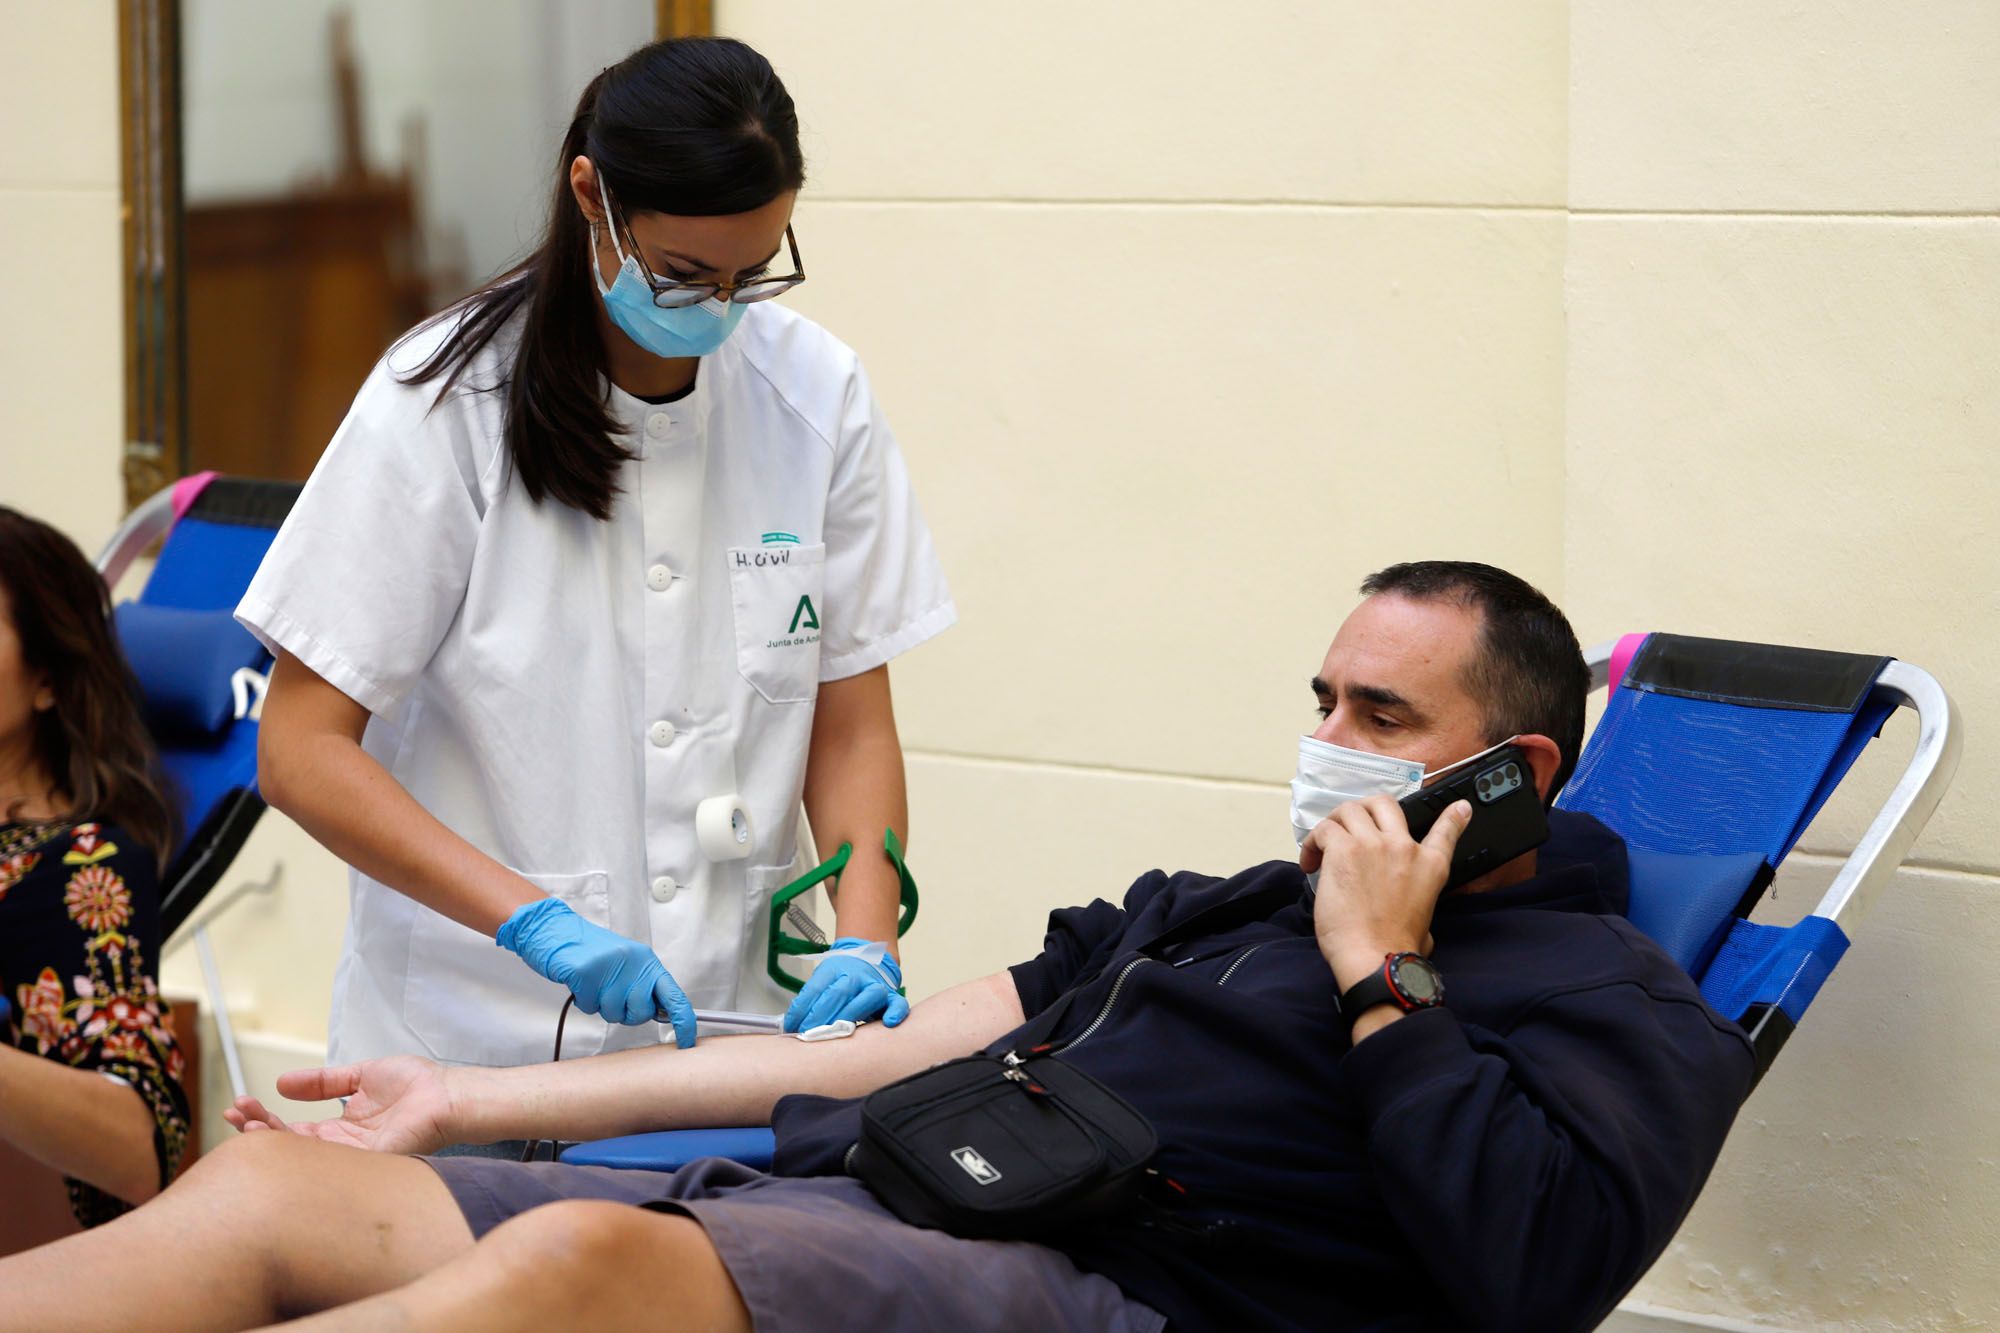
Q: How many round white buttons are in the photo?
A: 4